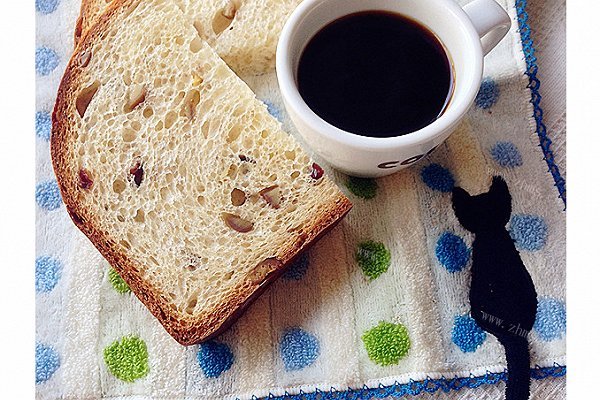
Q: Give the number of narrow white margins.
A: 2